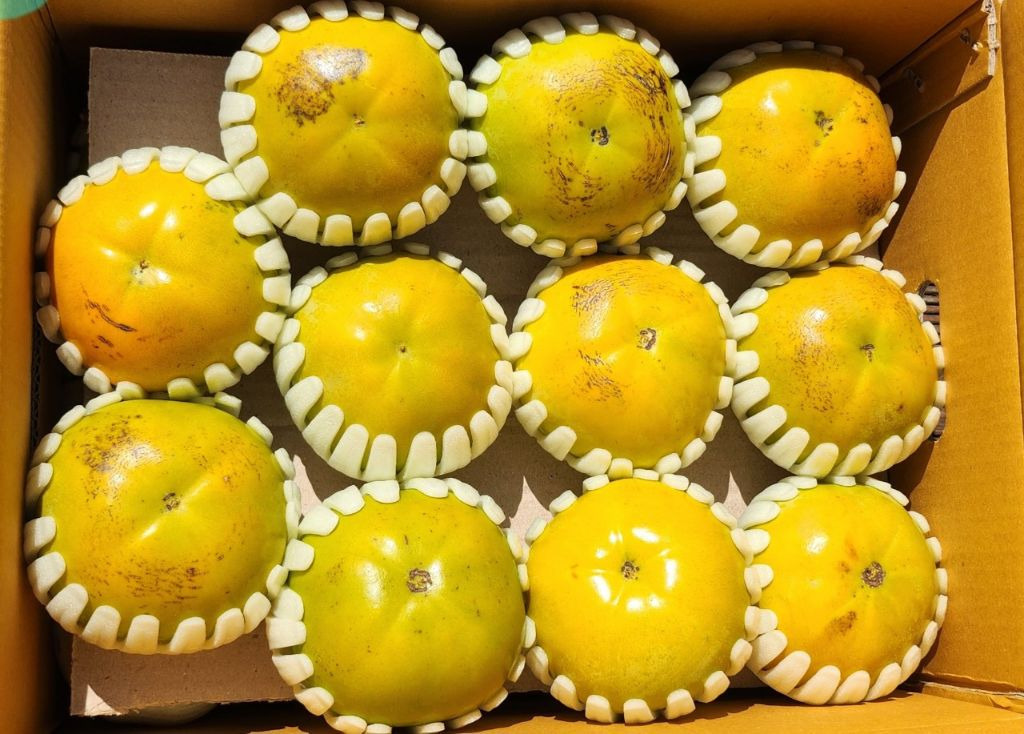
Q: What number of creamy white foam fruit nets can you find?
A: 11